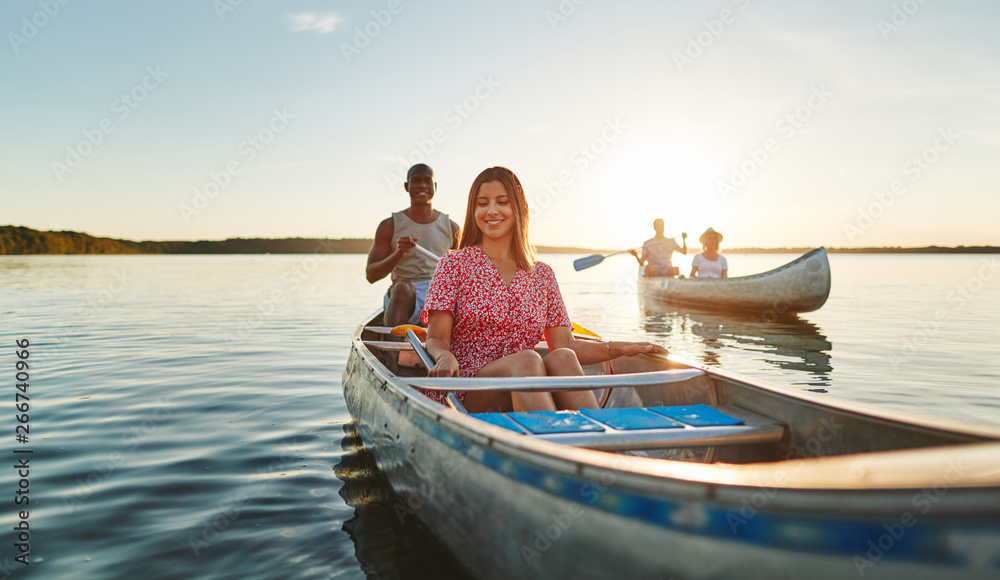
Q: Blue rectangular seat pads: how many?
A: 4